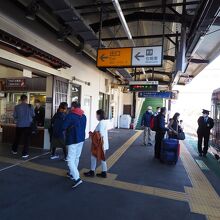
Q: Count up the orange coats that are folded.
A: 1